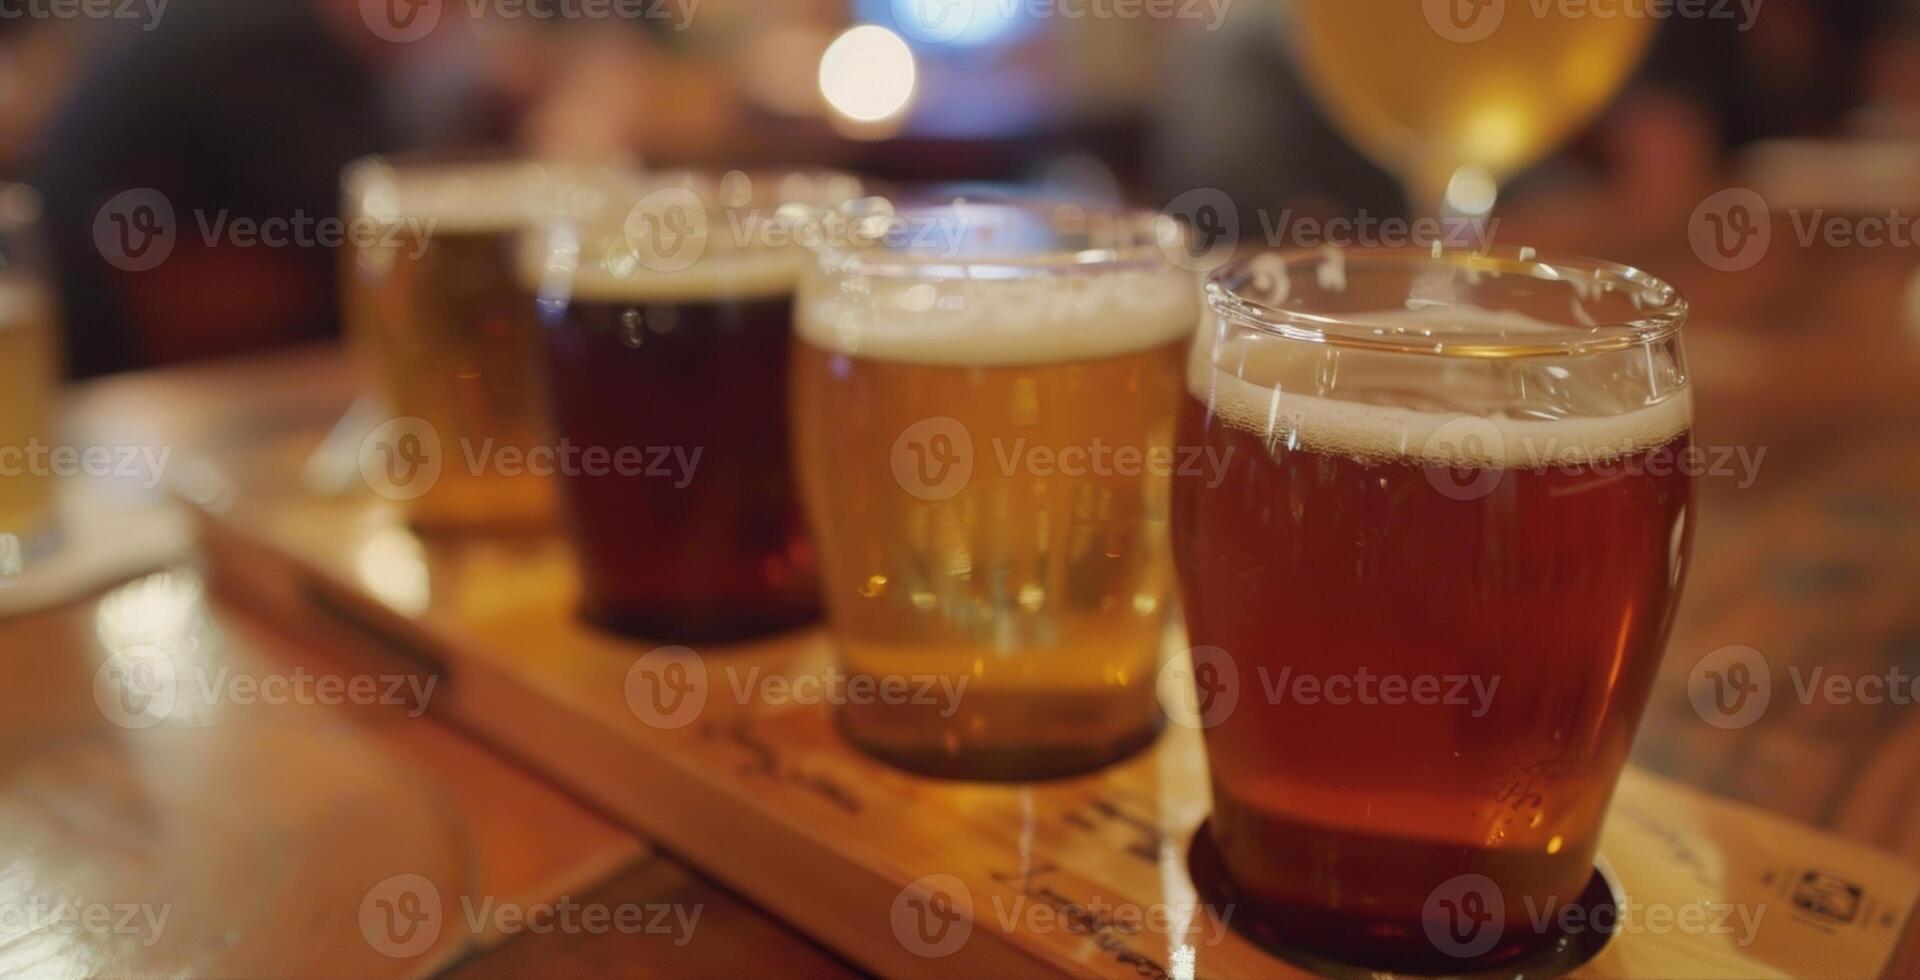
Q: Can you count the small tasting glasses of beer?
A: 4